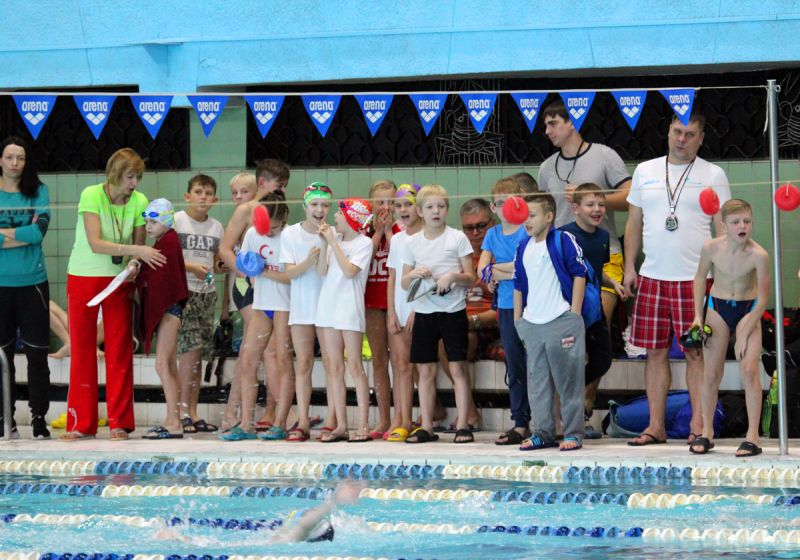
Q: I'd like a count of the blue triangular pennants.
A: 13